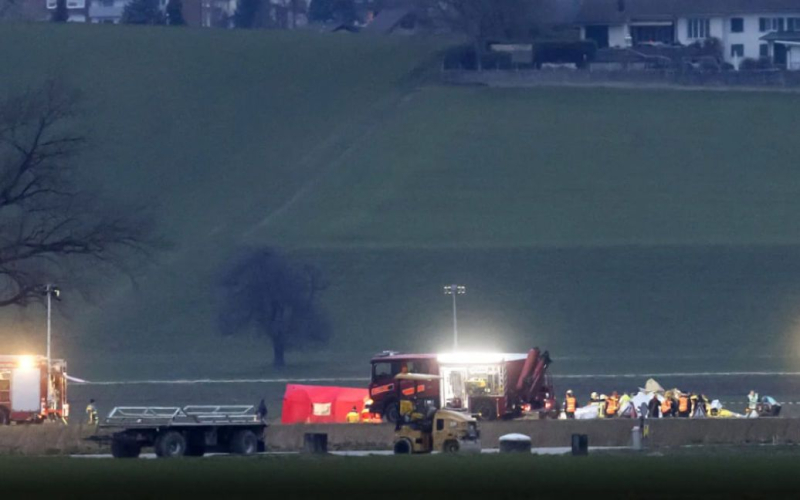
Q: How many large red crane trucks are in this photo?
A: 1